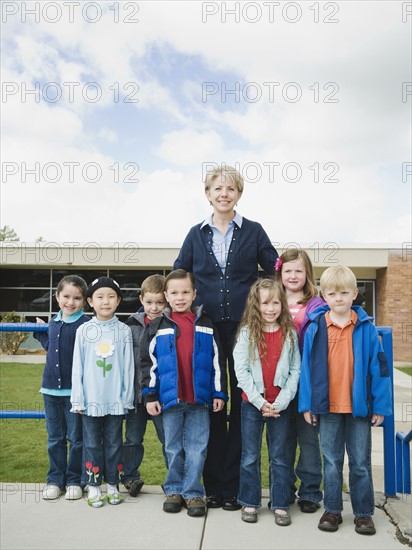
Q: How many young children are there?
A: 7